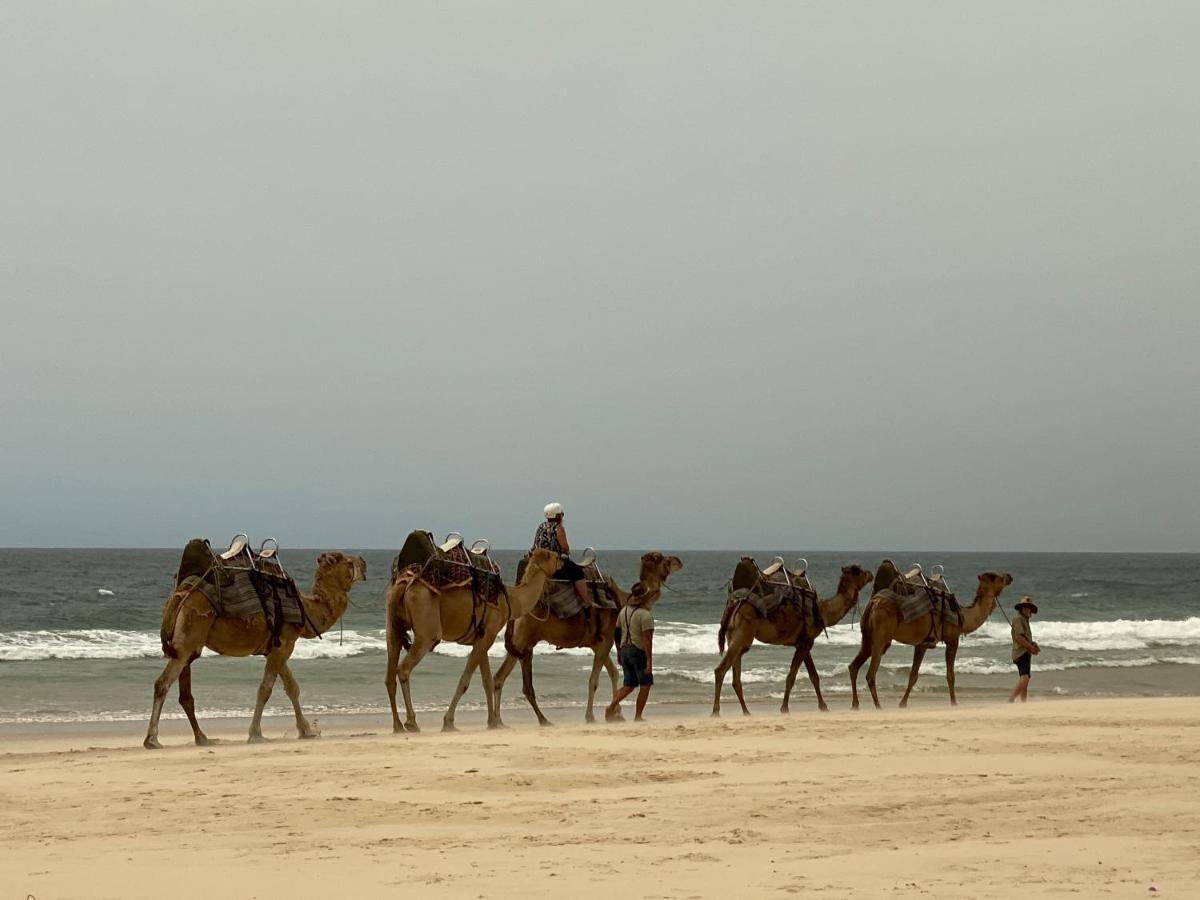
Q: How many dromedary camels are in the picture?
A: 5